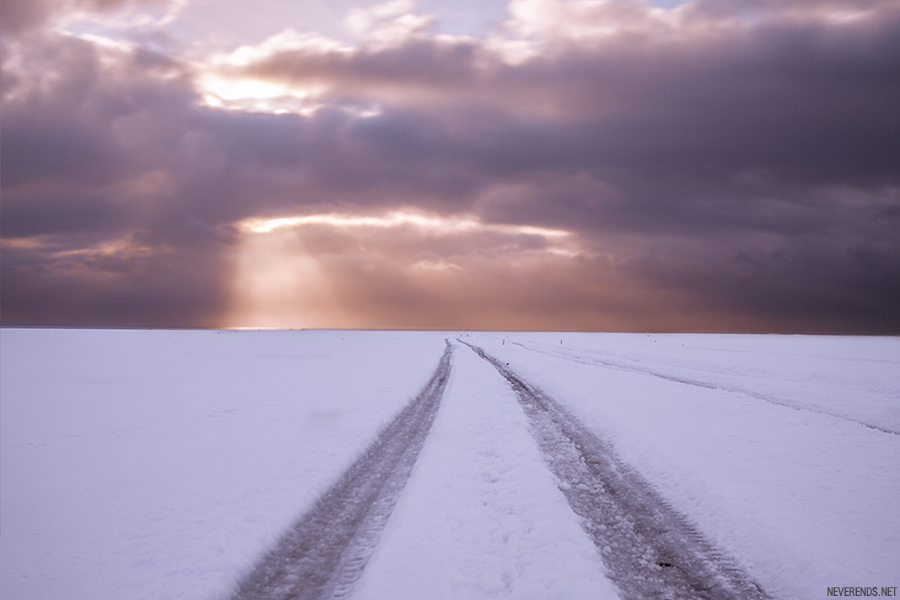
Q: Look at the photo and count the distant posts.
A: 2